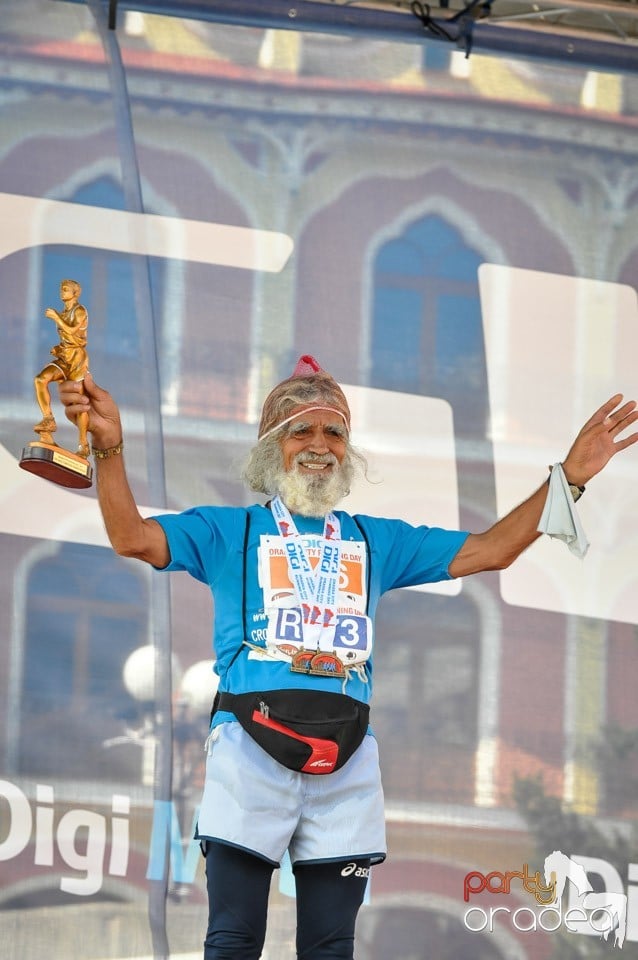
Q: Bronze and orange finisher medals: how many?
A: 2